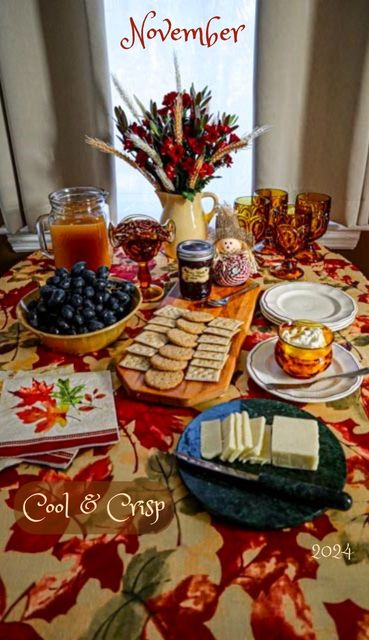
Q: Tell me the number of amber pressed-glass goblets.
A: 4